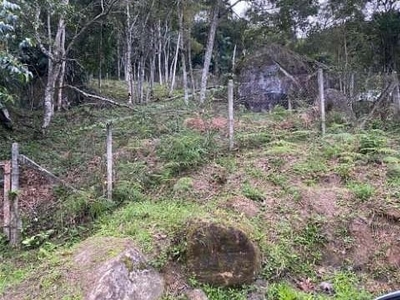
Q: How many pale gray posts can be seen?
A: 4